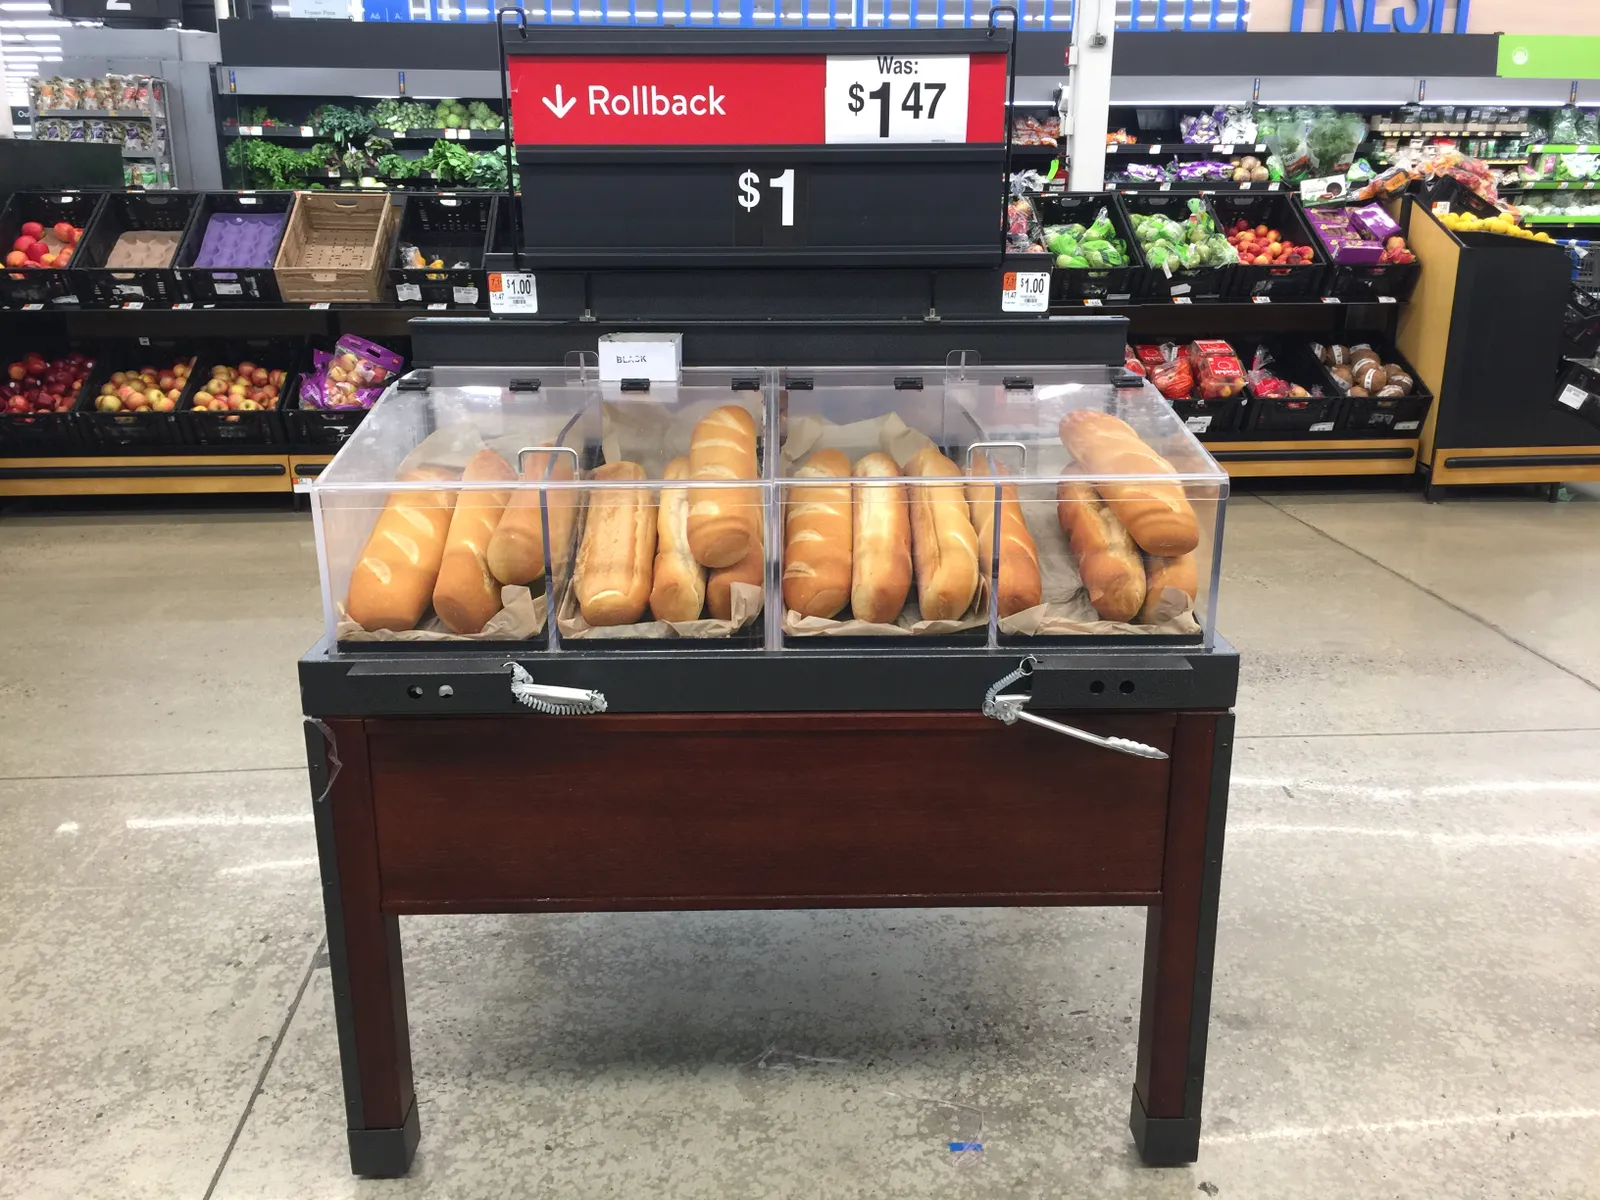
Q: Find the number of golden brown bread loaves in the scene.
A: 14